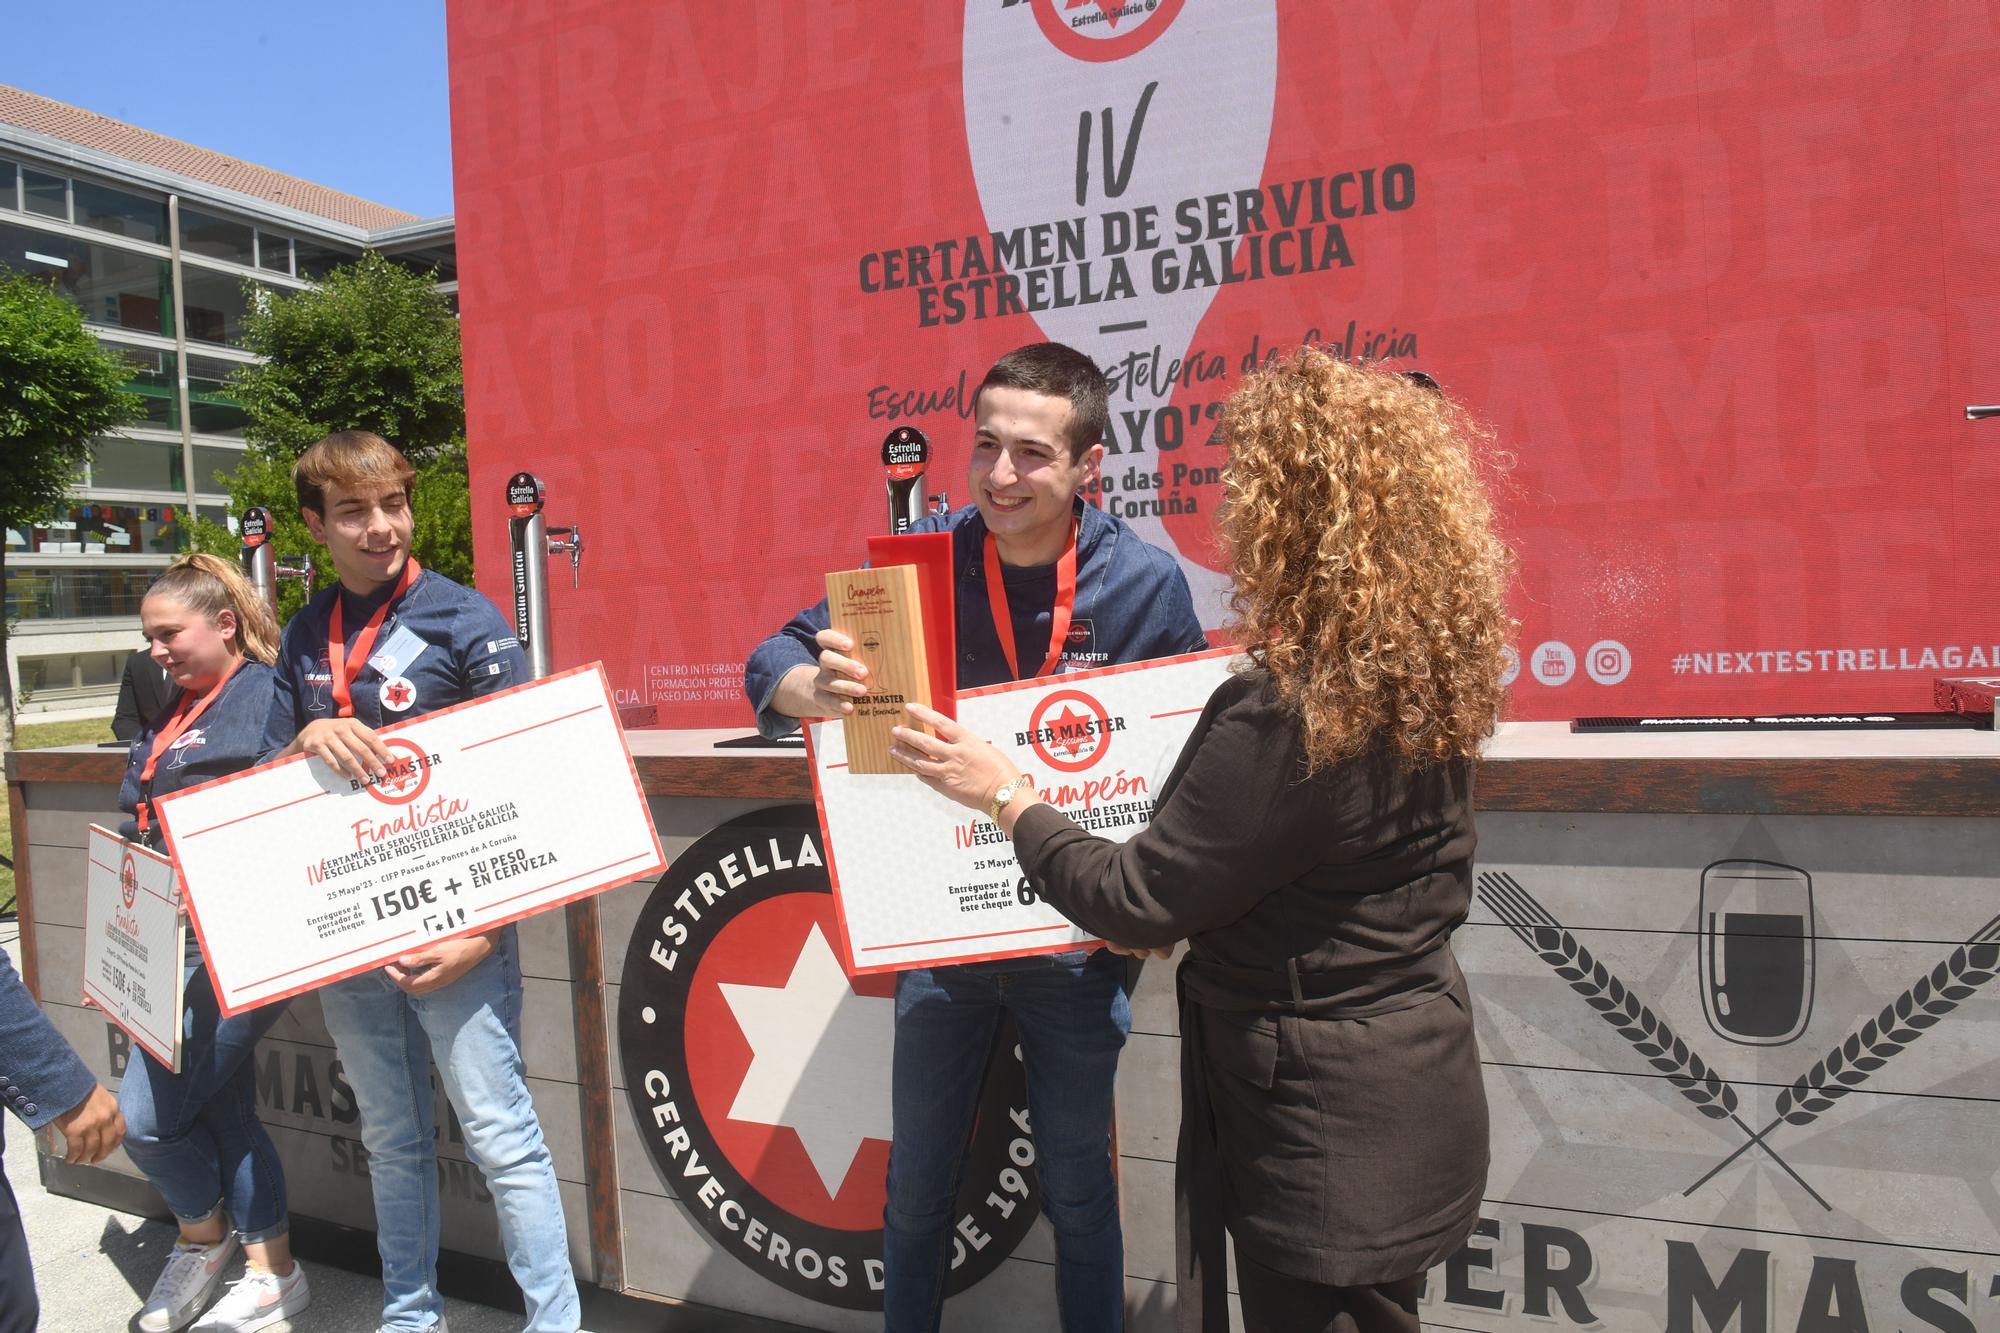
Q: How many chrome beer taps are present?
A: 3